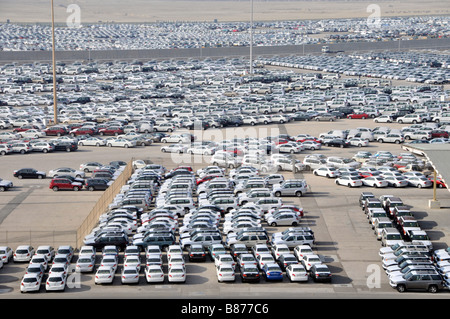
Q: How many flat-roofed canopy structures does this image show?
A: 1